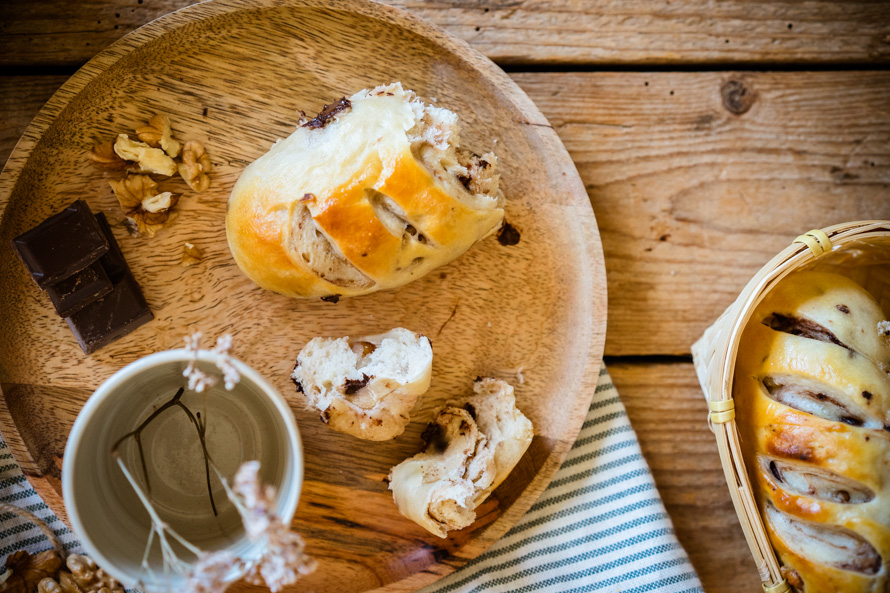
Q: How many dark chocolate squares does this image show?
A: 3